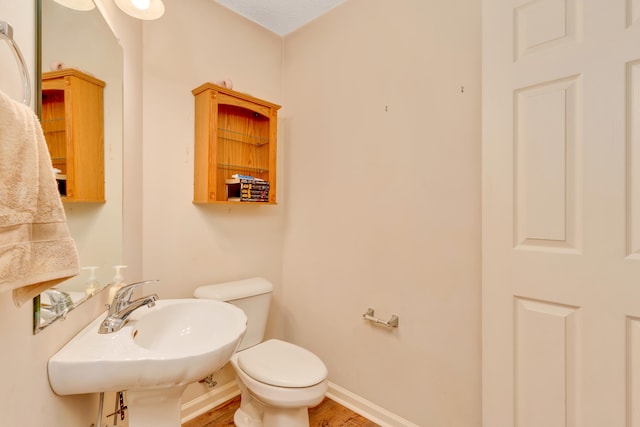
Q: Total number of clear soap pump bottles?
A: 1